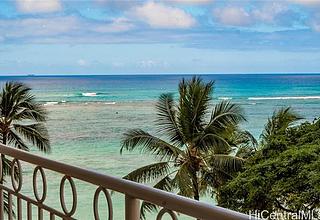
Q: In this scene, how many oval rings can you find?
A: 5